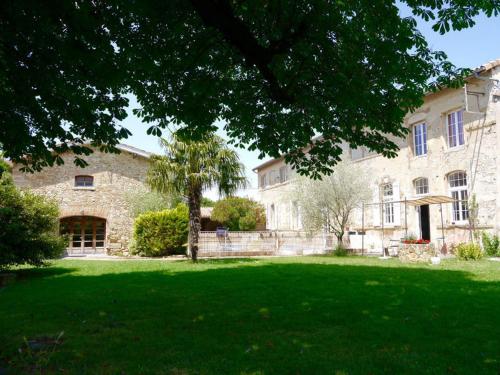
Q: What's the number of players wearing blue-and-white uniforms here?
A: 0